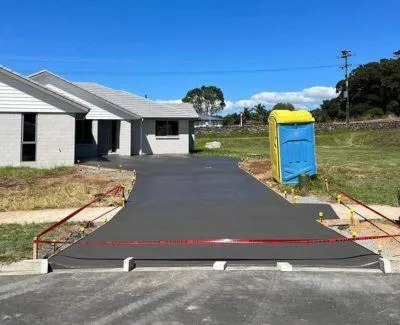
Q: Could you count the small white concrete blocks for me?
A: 5